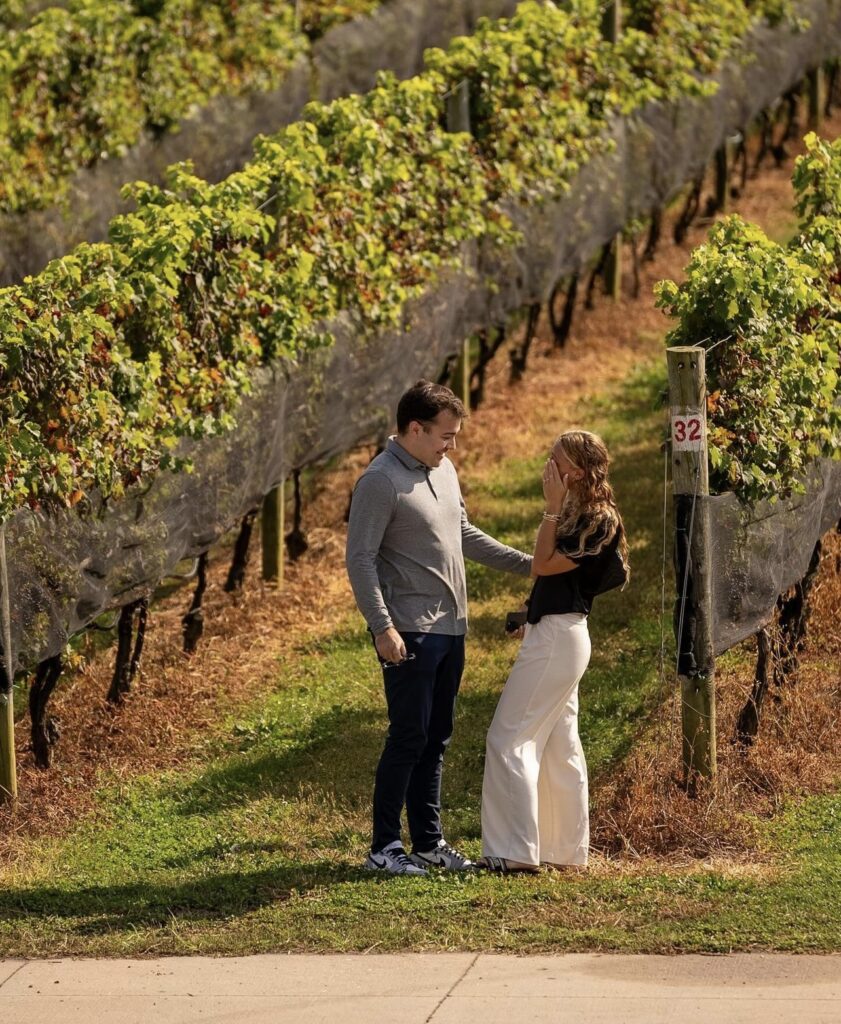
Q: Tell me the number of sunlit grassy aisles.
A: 1